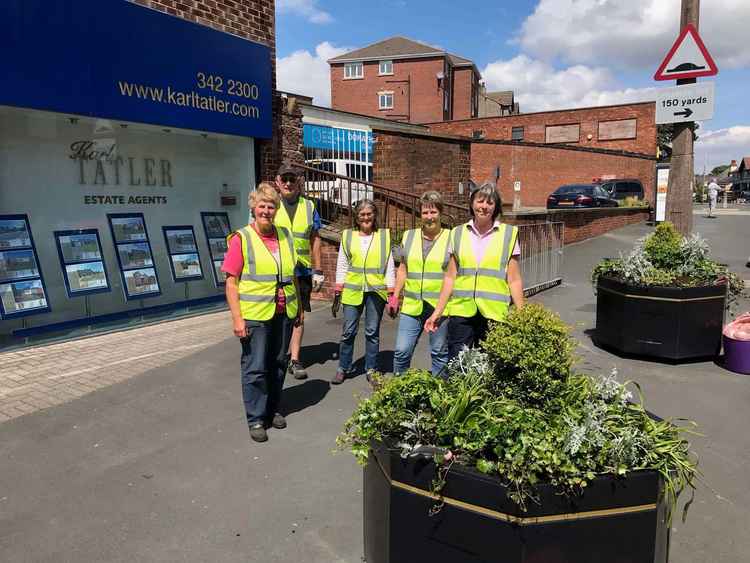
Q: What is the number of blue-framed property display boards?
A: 5